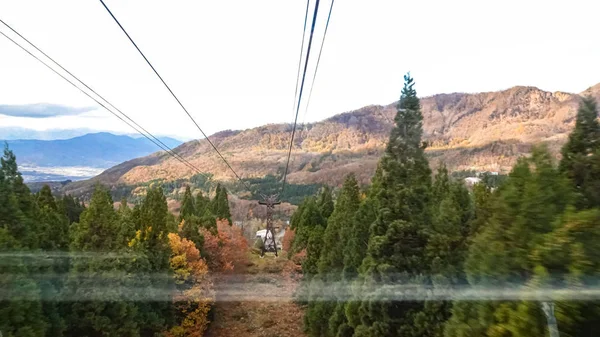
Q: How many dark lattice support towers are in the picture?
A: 1